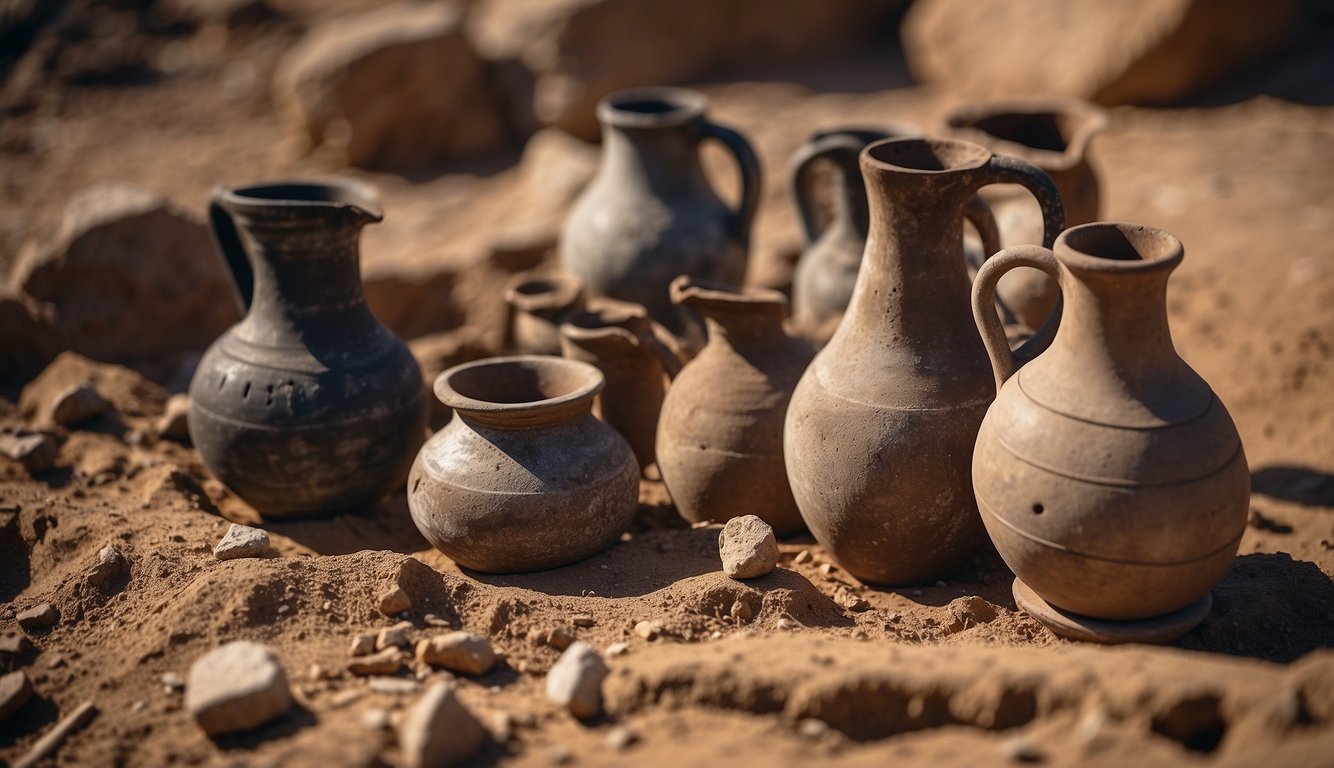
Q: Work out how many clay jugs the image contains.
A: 10